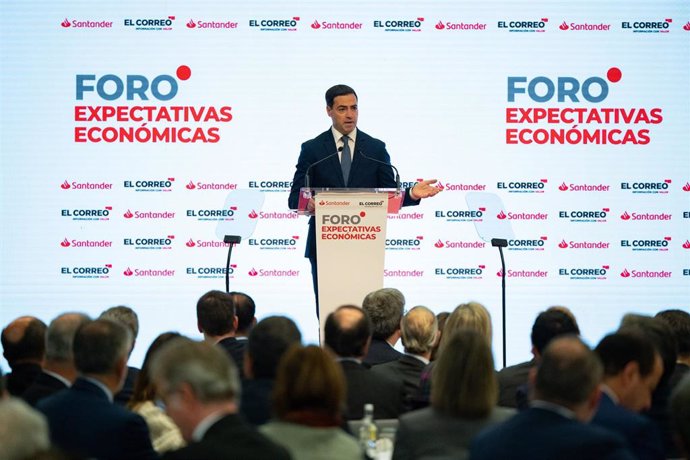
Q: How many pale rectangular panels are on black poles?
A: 2